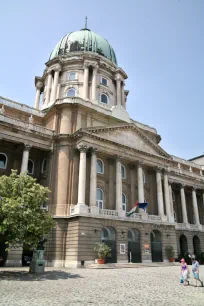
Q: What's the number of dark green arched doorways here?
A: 3